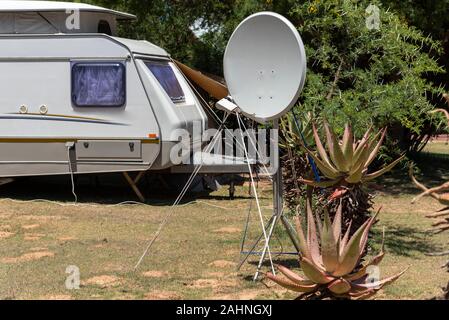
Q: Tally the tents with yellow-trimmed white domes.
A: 0